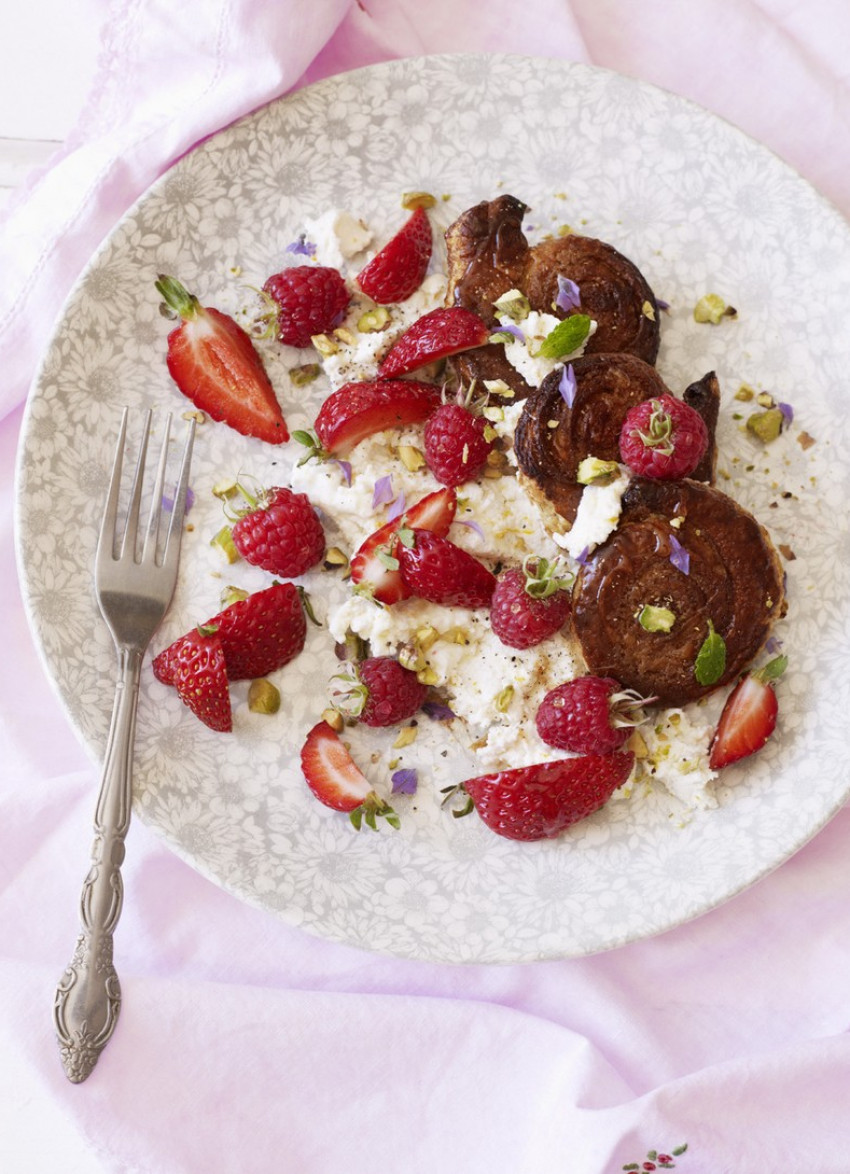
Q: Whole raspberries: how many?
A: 7